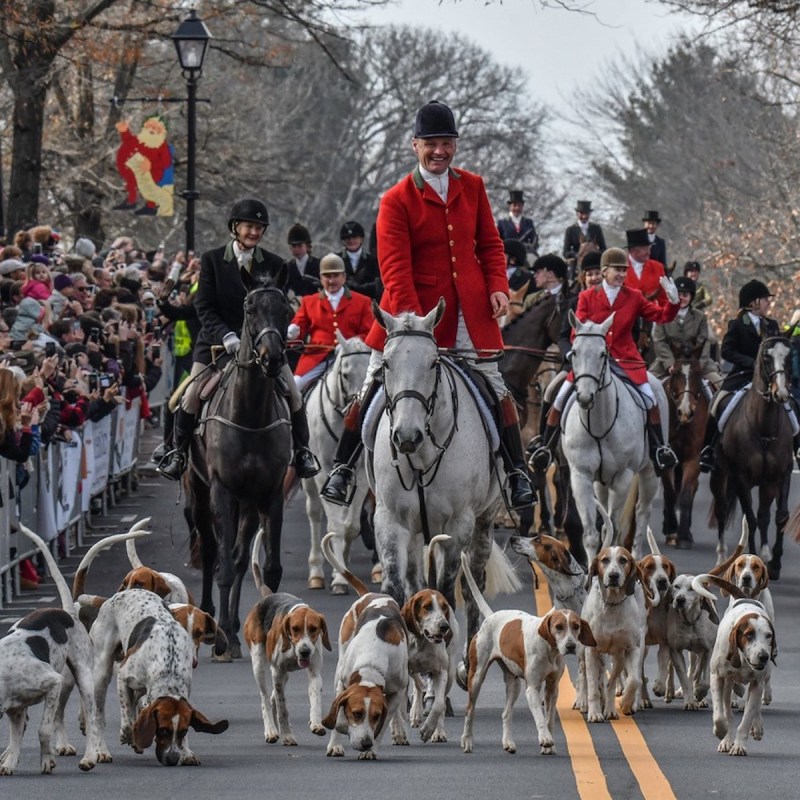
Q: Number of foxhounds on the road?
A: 14